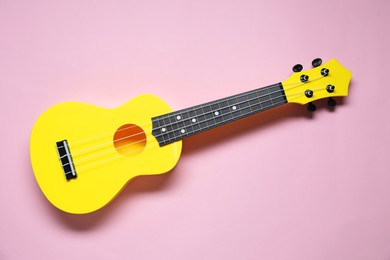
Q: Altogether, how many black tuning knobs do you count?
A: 4